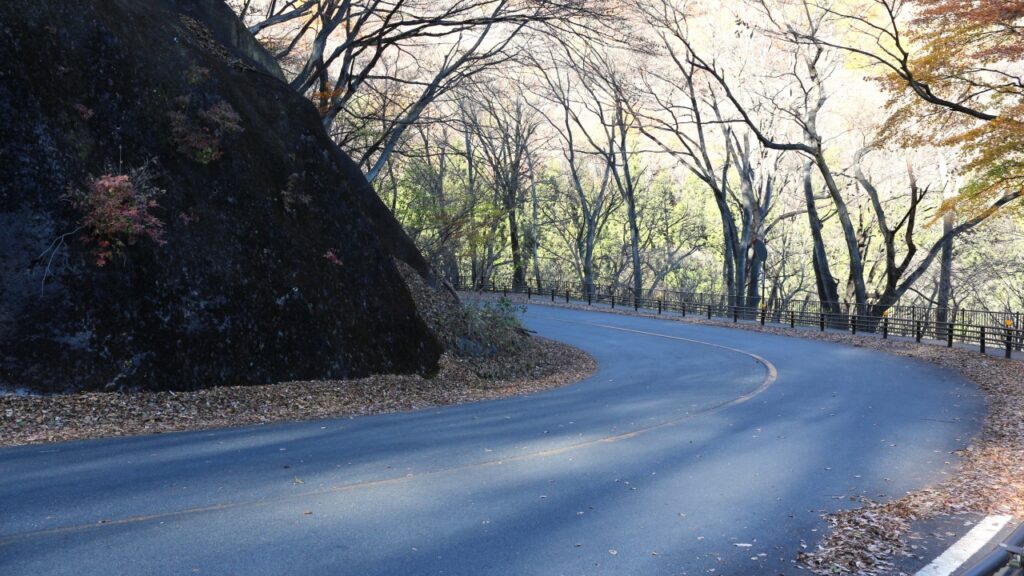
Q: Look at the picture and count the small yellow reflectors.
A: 3